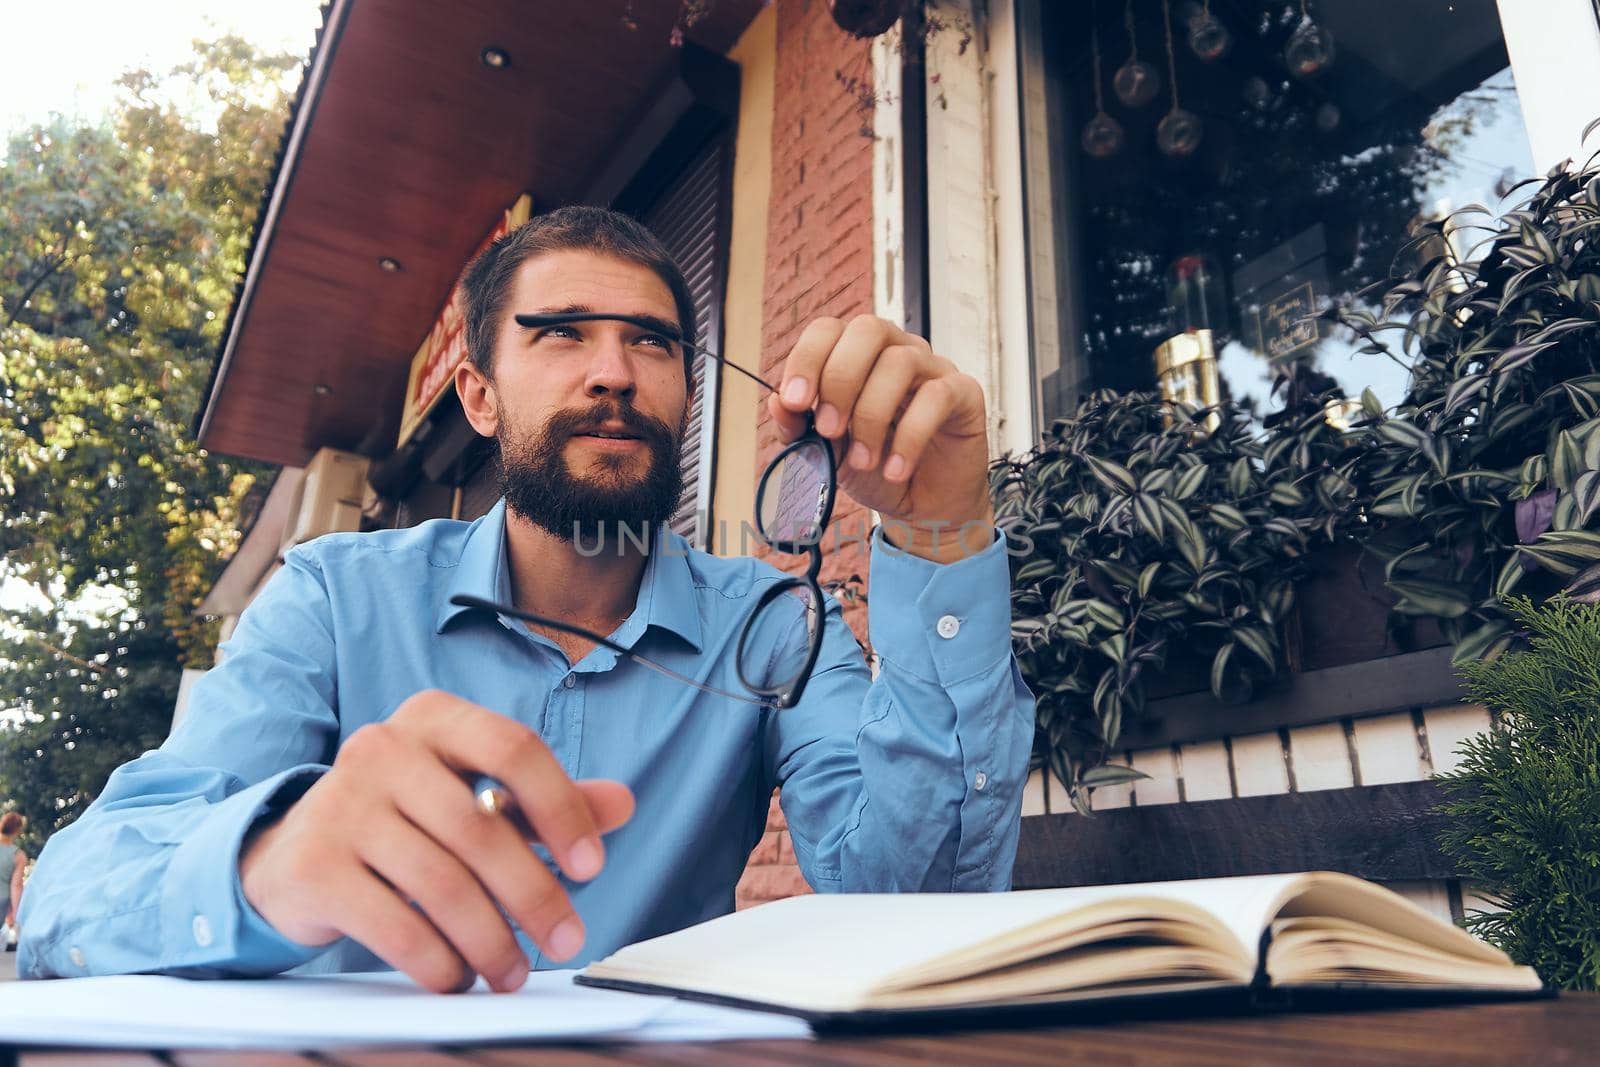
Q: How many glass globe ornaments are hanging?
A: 5